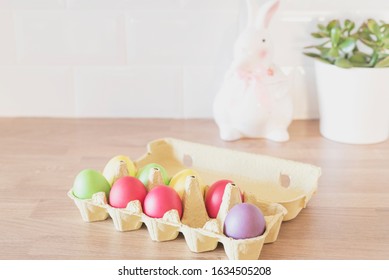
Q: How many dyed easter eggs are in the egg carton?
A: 8